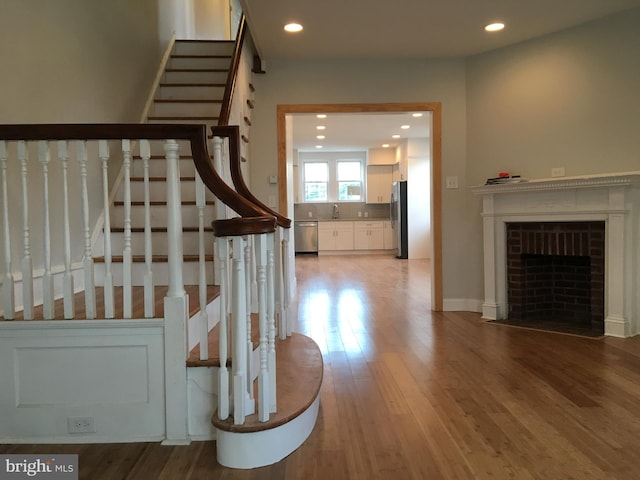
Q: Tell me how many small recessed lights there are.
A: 10